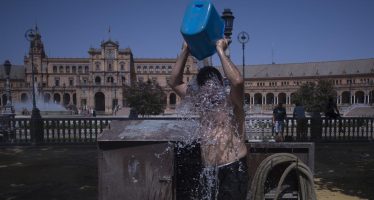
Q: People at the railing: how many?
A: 3